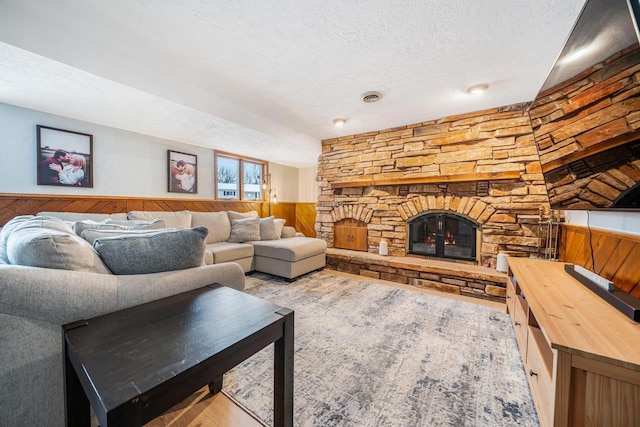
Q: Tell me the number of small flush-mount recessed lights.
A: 2